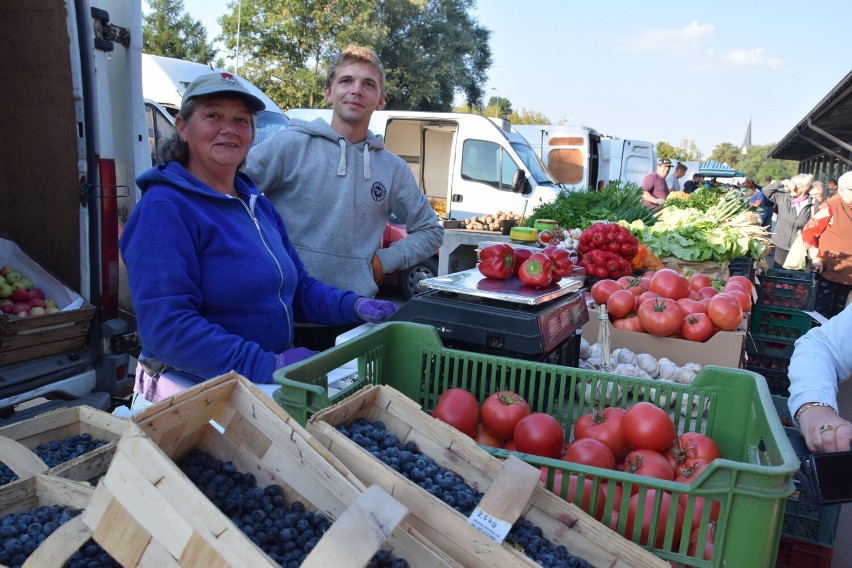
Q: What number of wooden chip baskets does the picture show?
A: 4